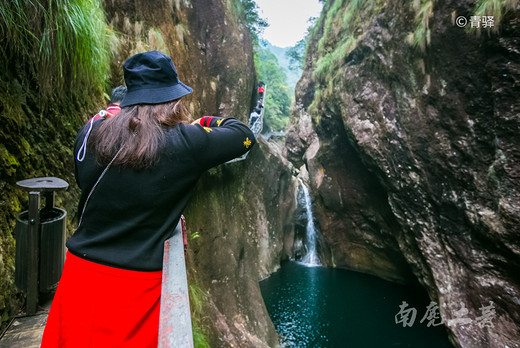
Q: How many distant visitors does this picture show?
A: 3